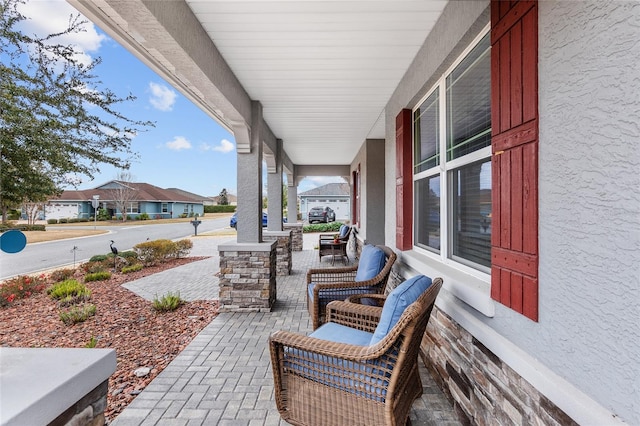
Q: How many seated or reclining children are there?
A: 0